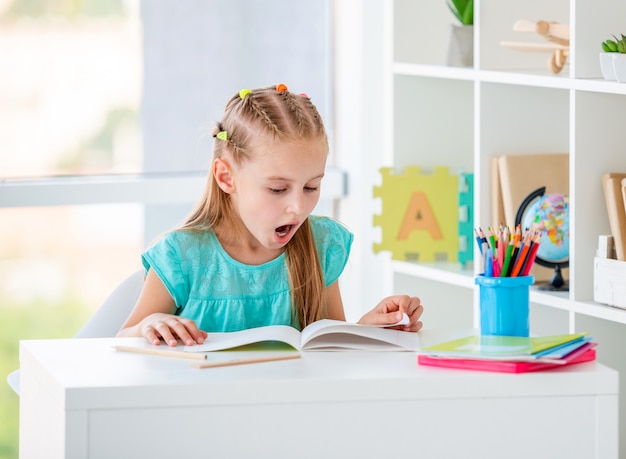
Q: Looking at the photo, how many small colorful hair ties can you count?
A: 4